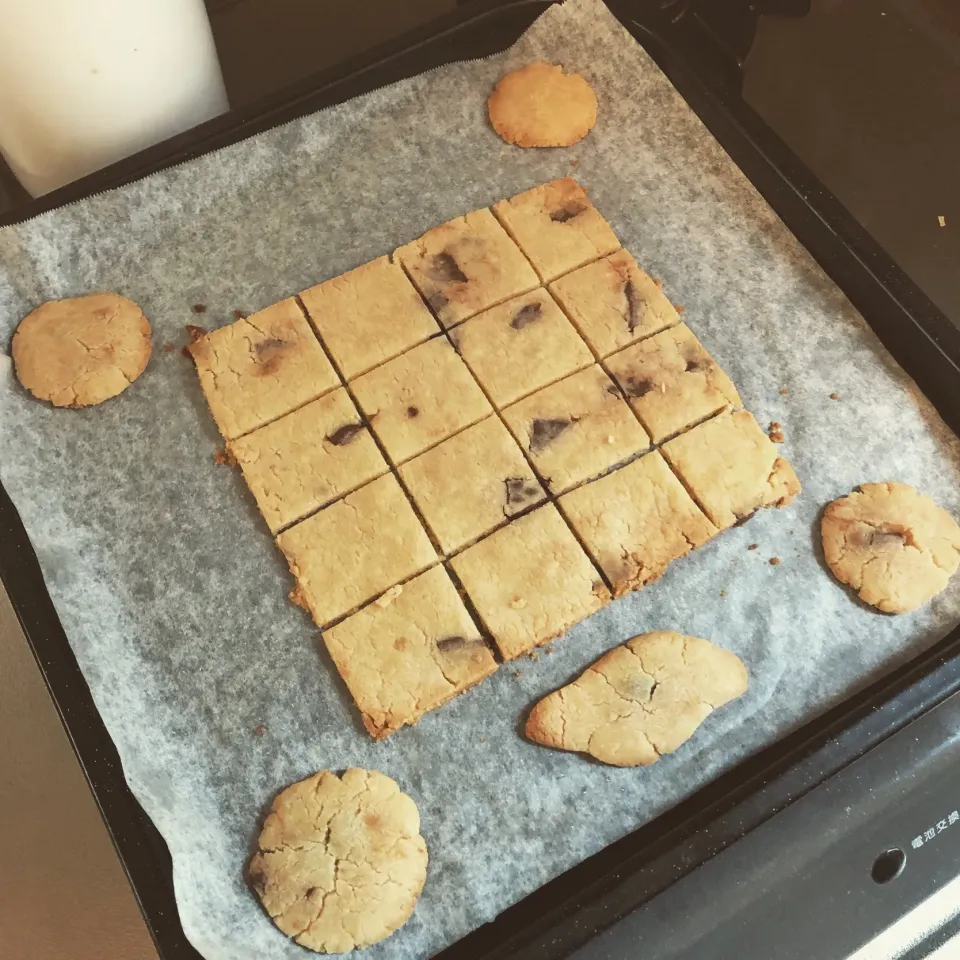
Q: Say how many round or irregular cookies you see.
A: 5